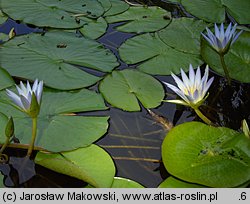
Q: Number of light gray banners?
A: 1